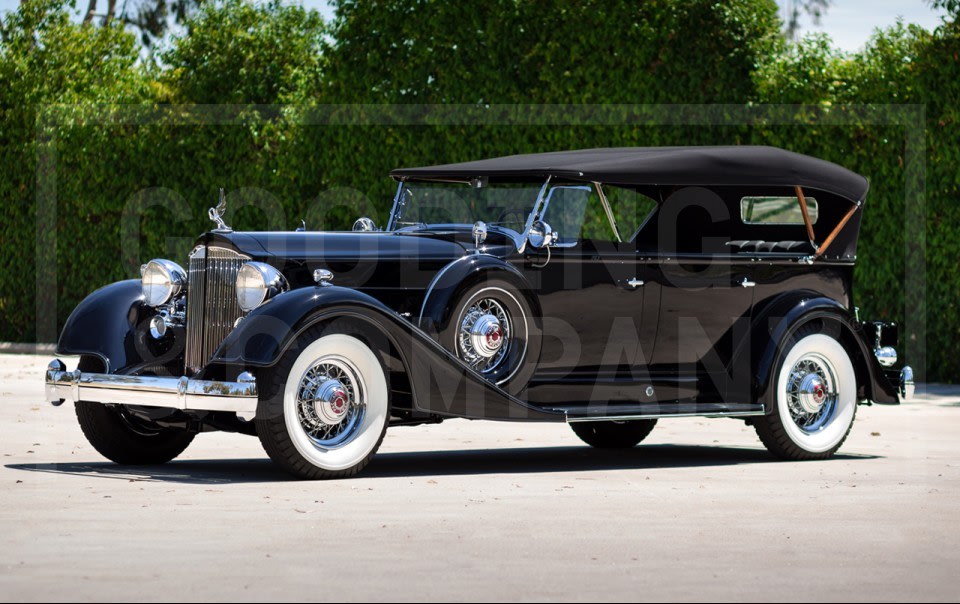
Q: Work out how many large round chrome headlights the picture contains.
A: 2